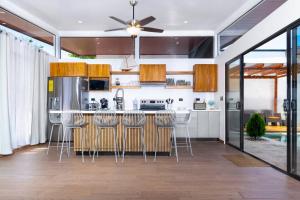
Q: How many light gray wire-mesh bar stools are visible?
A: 6